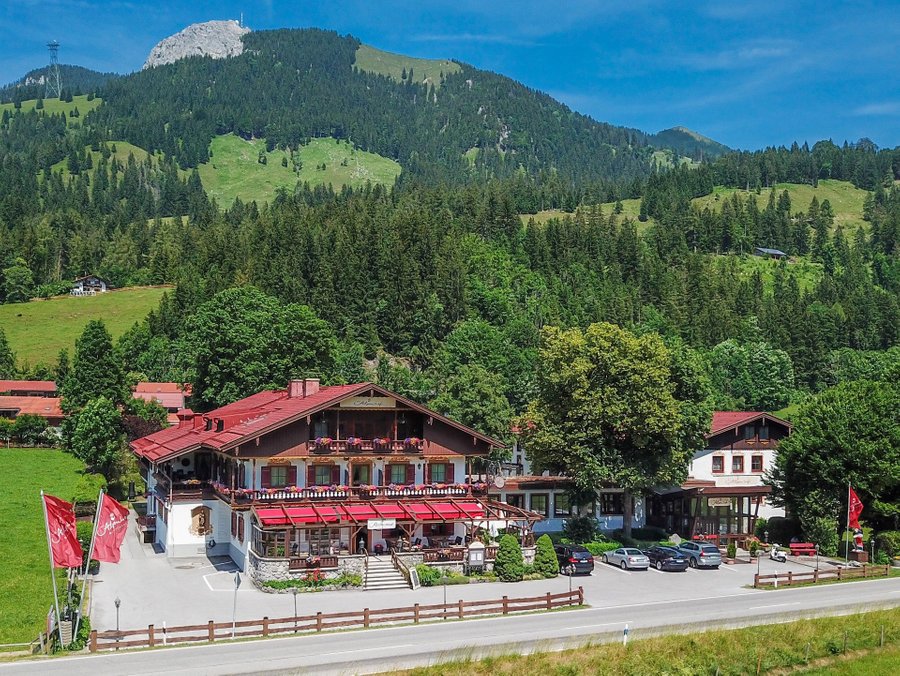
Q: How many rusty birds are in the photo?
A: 0